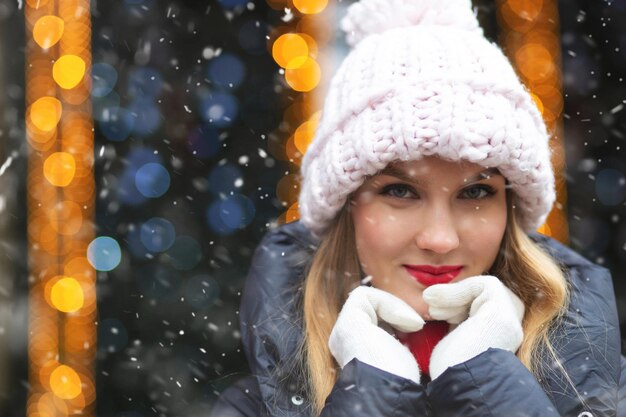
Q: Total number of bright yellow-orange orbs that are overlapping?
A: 2